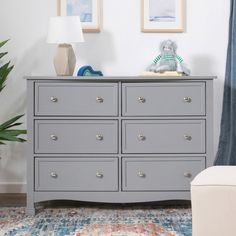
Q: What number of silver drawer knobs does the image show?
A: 12